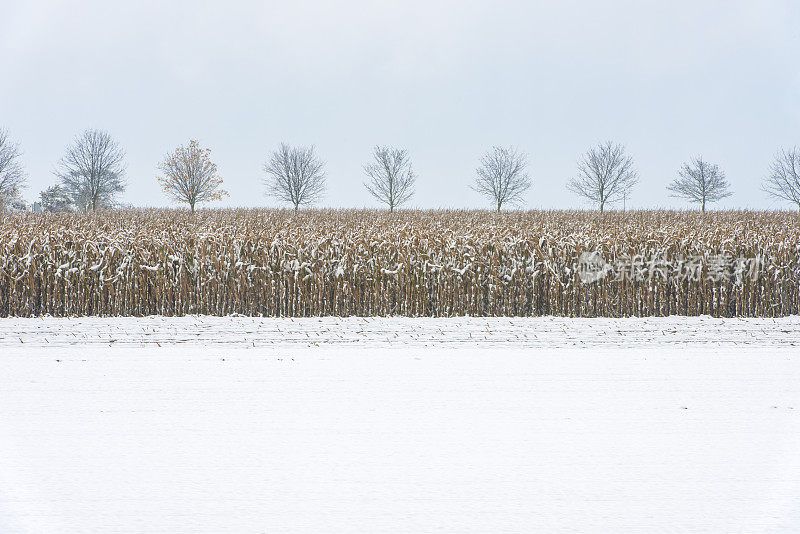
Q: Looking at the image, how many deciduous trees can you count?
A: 9